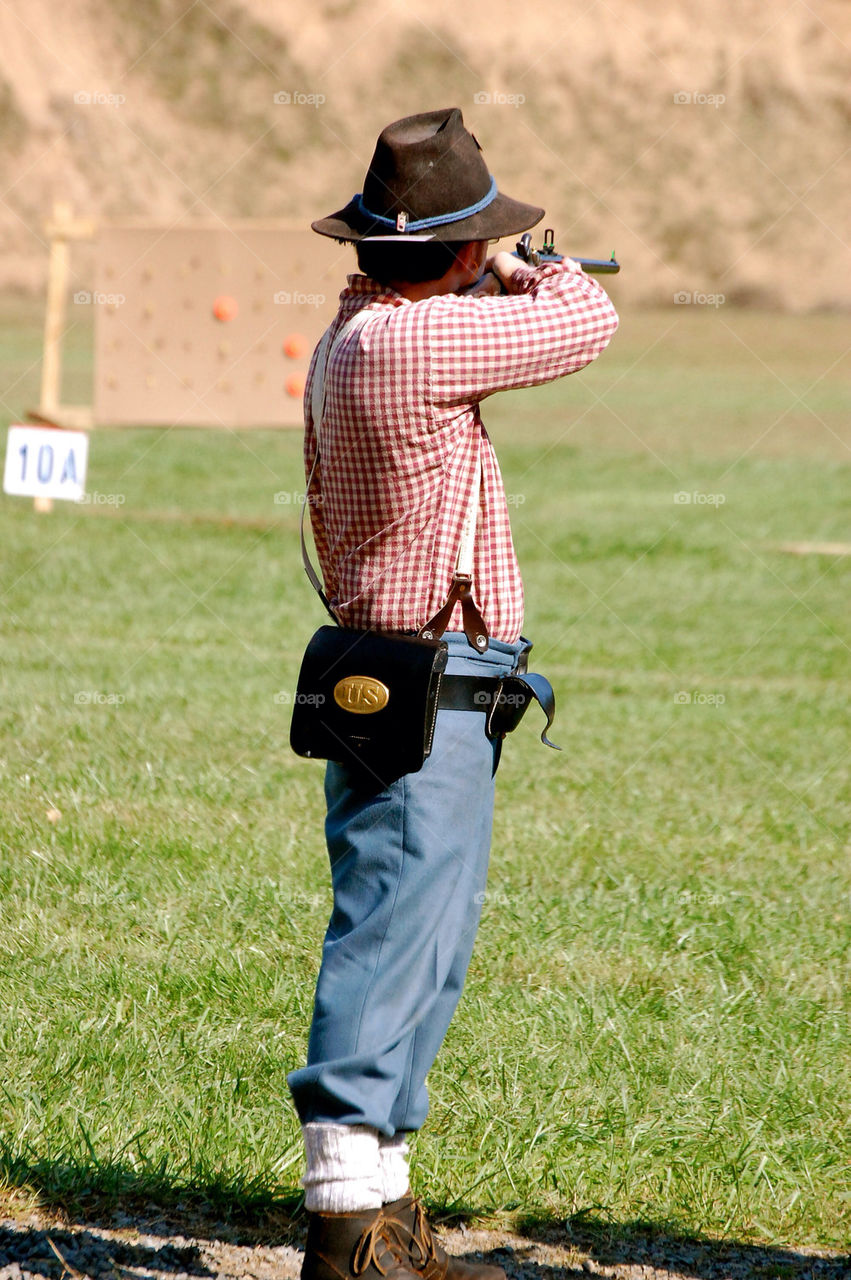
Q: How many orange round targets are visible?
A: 3